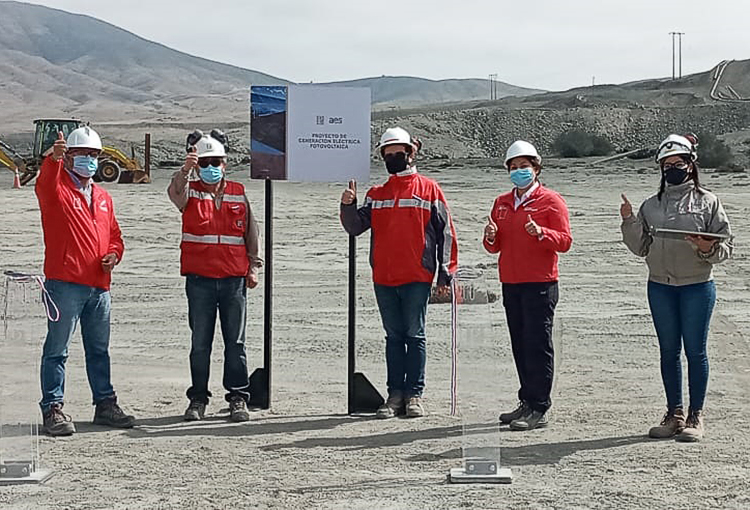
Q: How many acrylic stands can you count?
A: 2